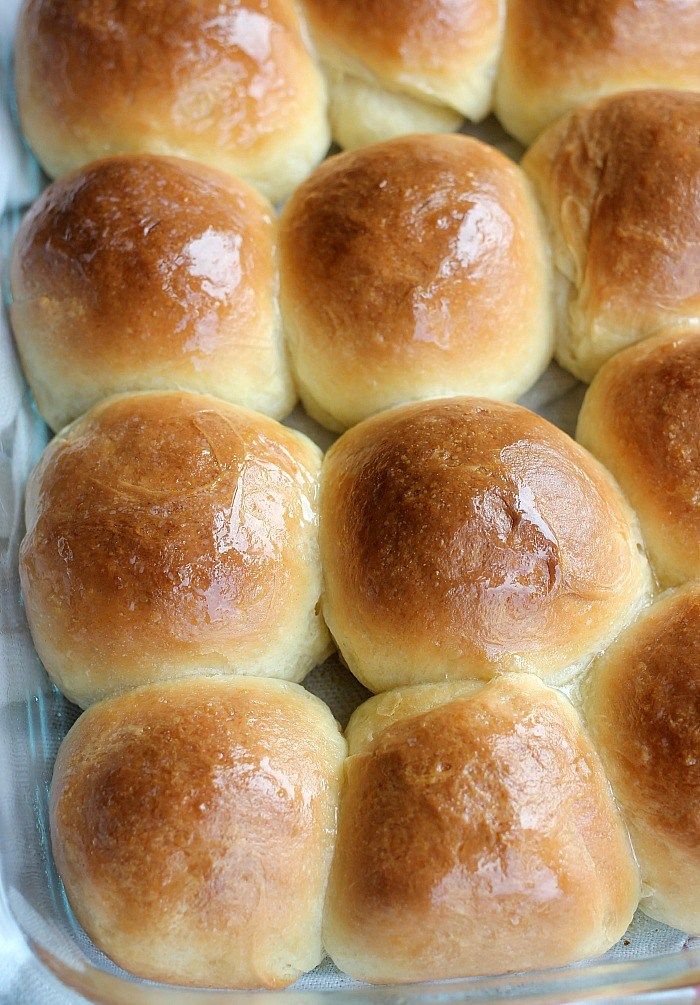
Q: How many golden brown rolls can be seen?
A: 12